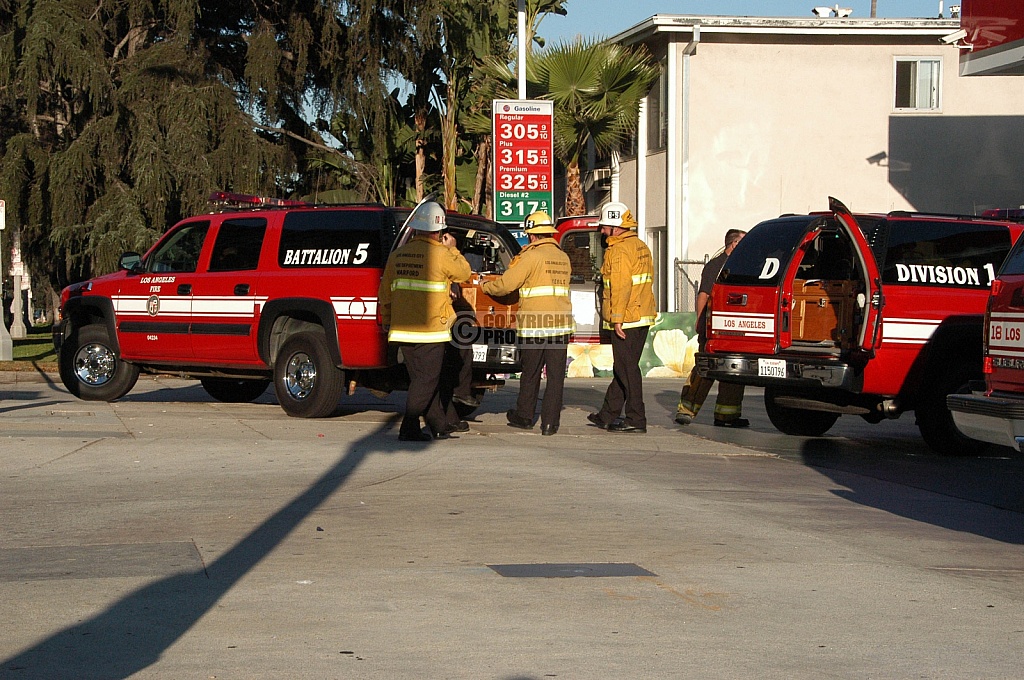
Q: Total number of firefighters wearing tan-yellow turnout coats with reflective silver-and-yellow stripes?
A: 3